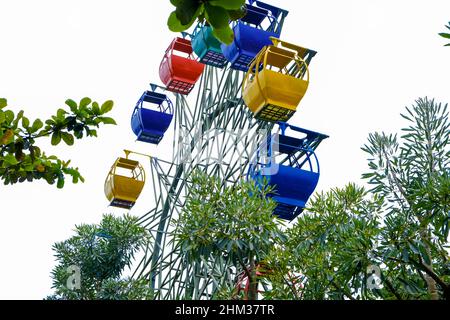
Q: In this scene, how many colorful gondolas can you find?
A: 7